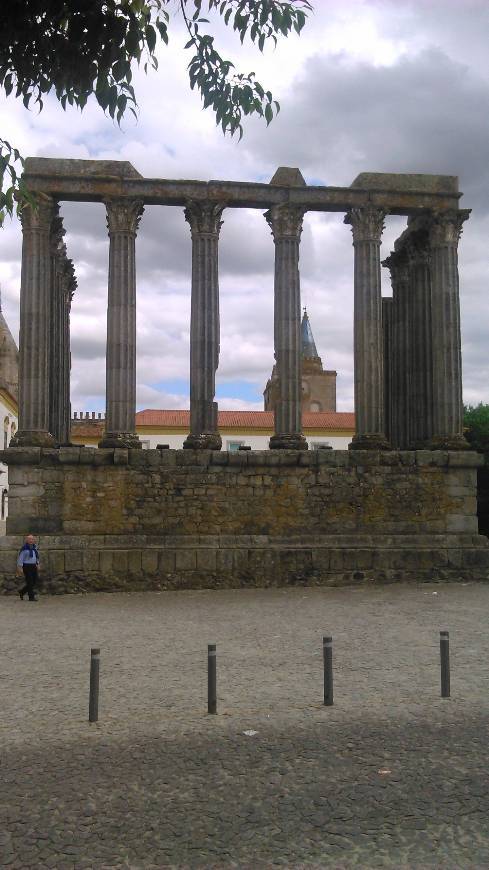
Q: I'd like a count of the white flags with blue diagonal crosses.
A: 0